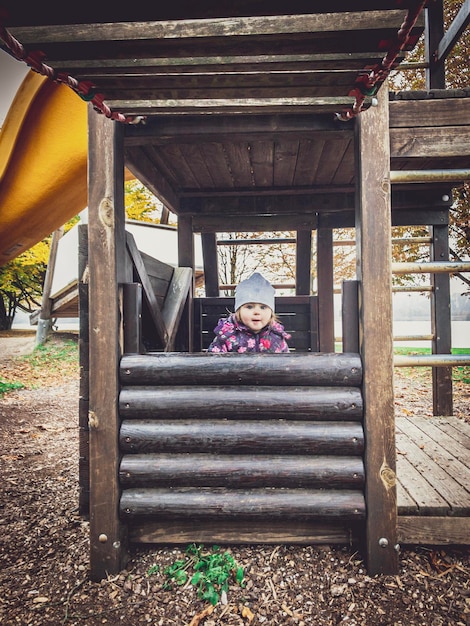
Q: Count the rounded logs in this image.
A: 5